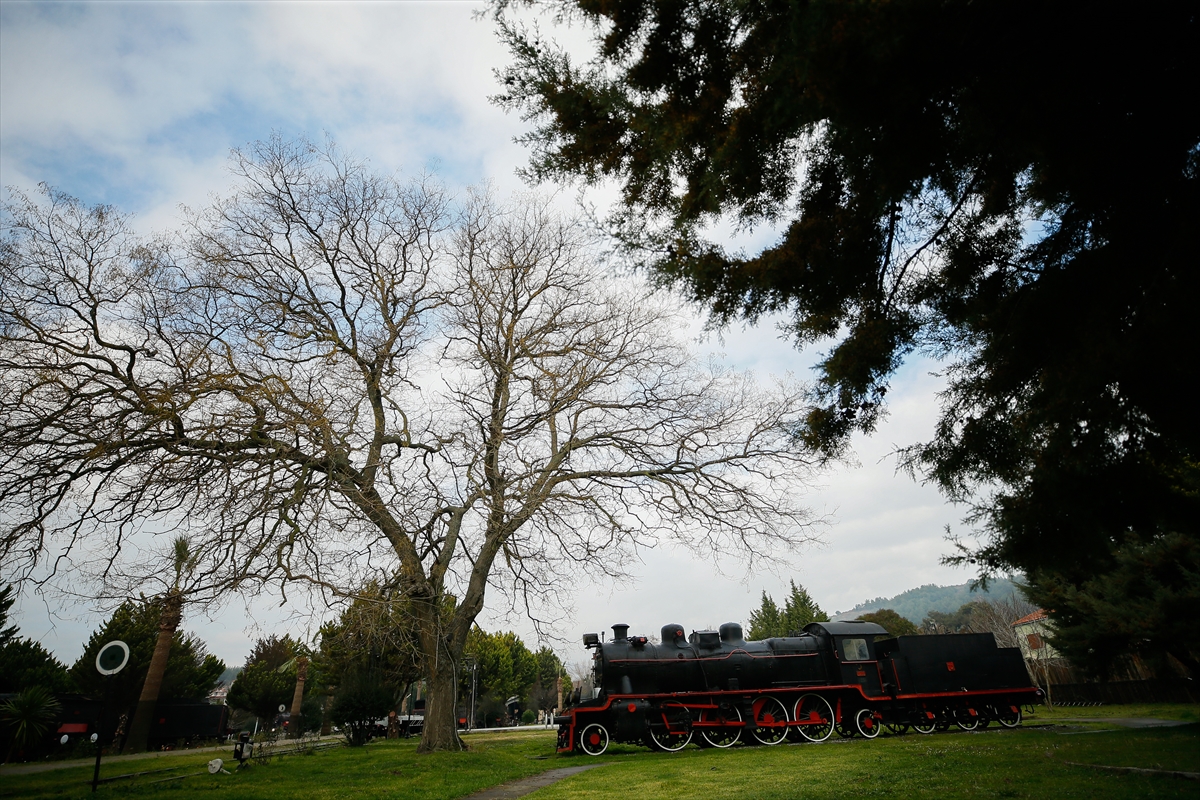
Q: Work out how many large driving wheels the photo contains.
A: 4